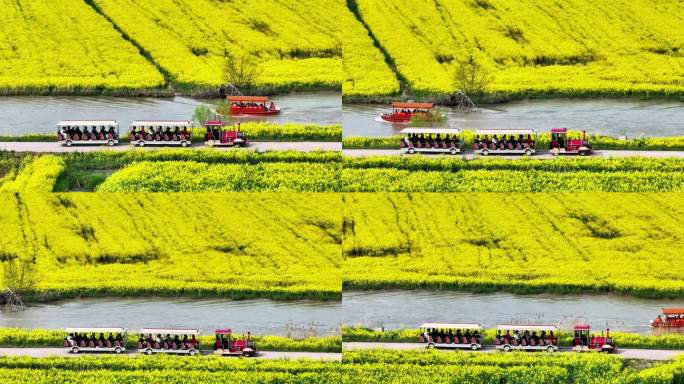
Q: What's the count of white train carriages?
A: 8